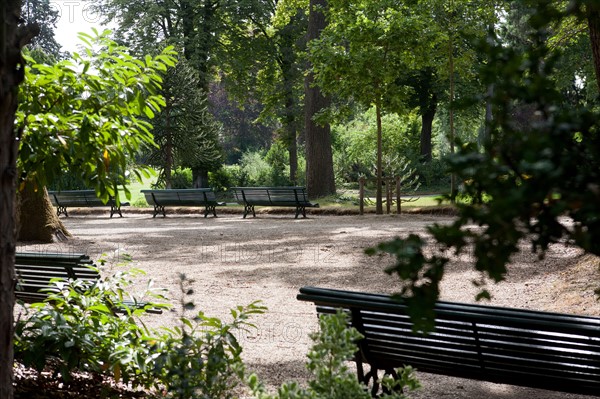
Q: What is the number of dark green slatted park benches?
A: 5